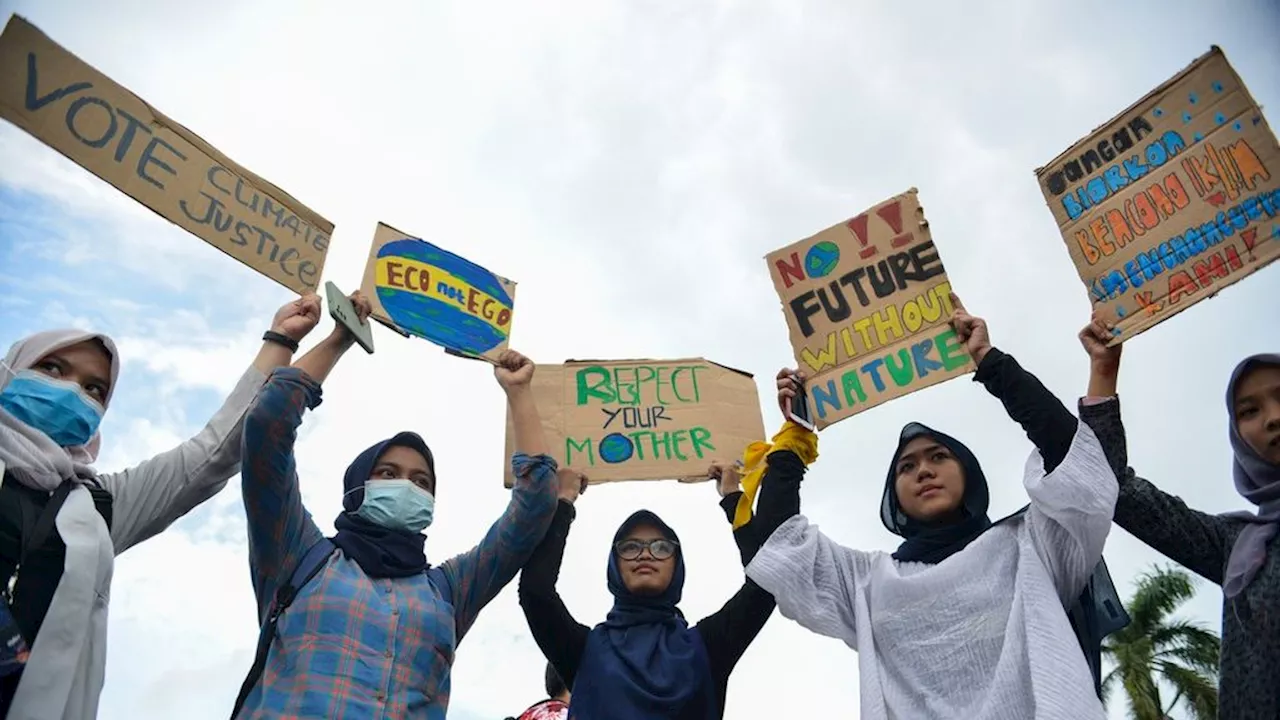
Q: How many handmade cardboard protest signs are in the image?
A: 5